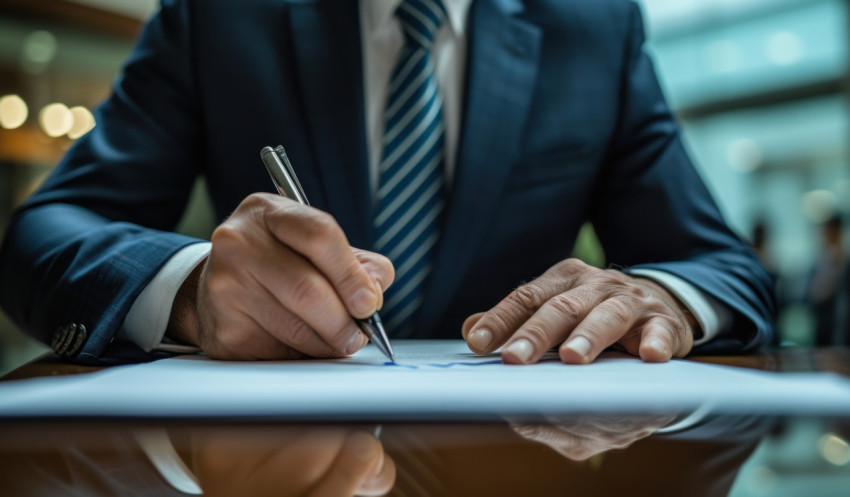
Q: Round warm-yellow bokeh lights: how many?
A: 3